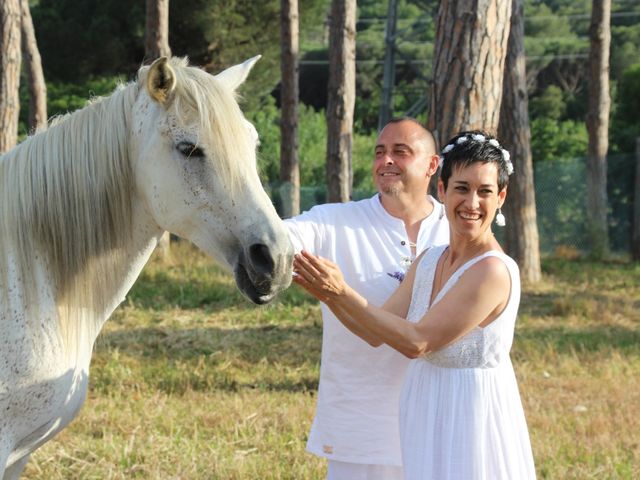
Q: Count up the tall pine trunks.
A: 8